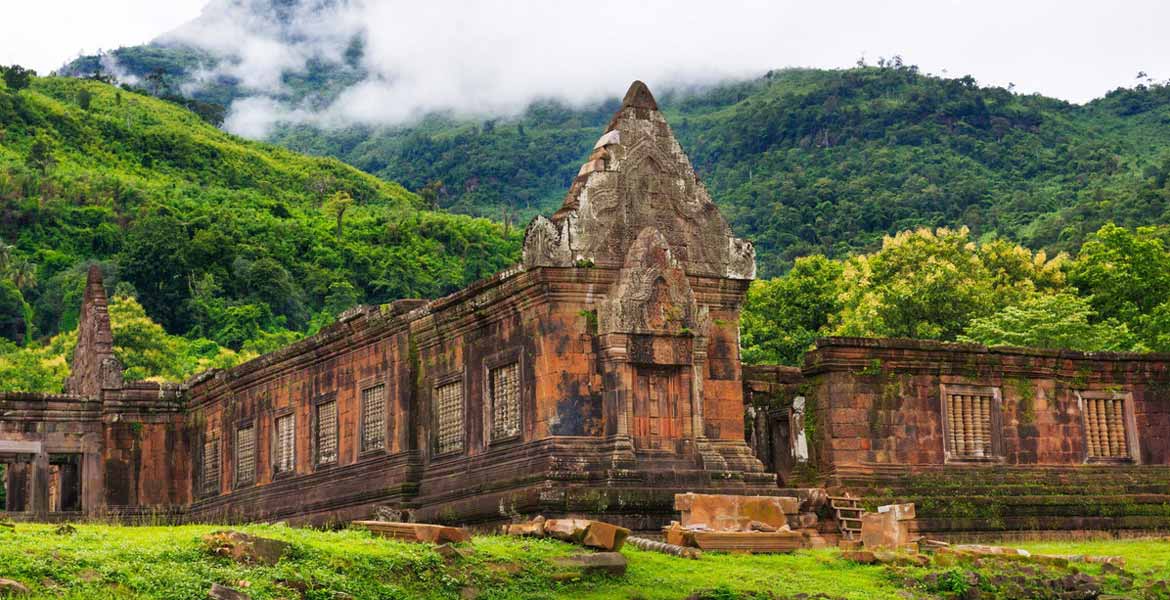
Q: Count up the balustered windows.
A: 9